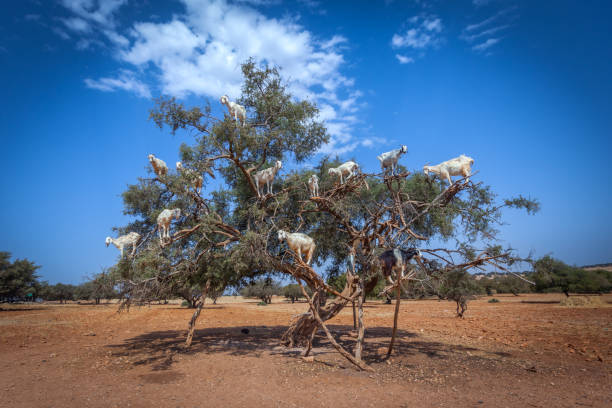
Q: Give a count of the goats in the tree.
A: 12